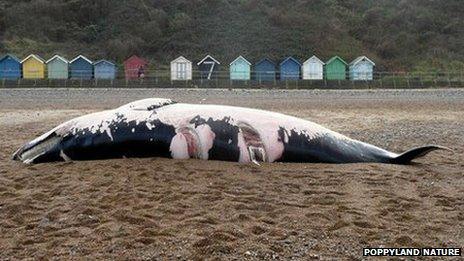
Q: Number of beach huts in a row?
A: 14